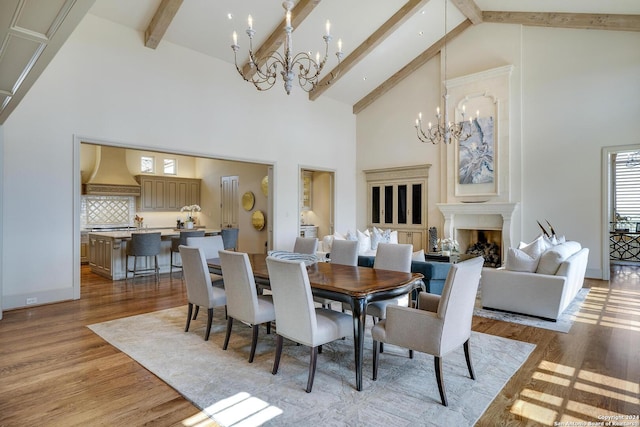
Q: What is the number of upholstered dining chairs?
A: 8